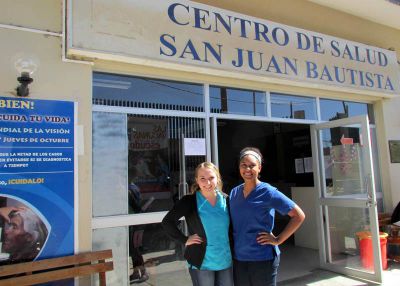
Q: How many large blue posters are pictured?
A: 1